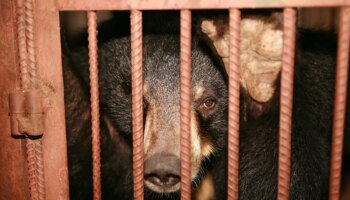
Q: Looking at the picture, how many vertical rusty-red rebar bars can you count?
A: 6